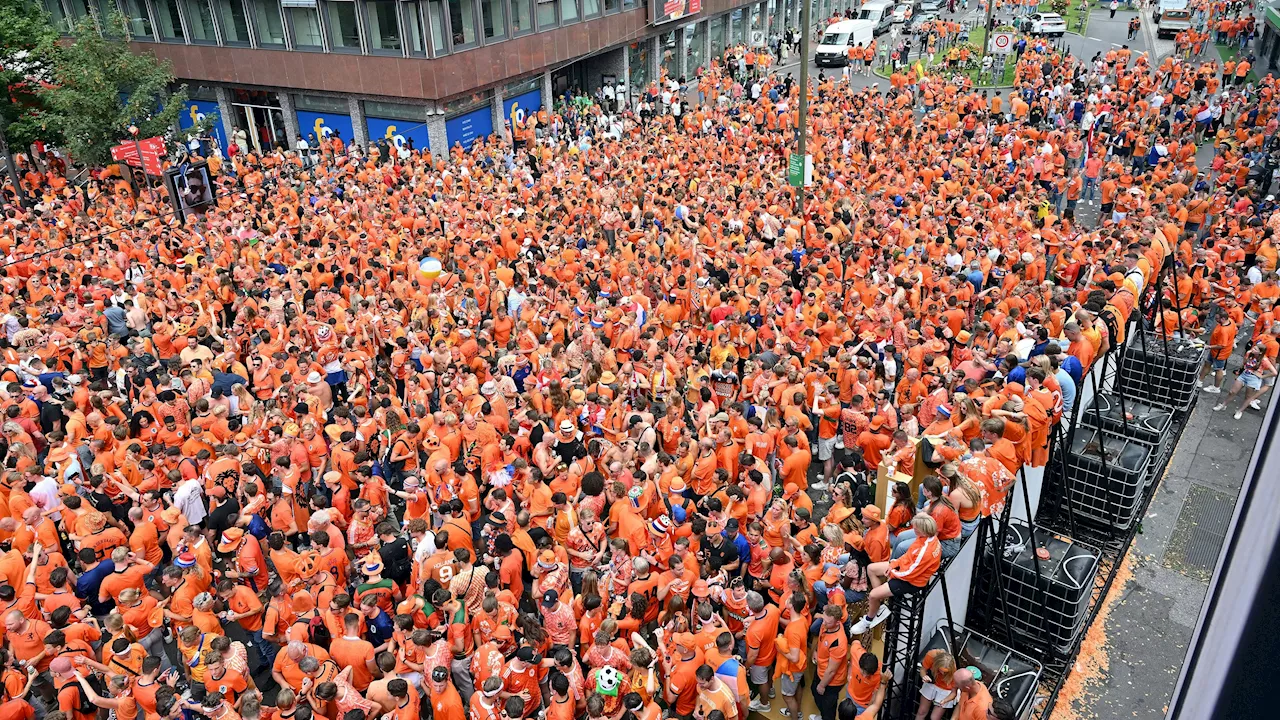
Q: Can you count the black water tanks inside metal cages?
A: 5